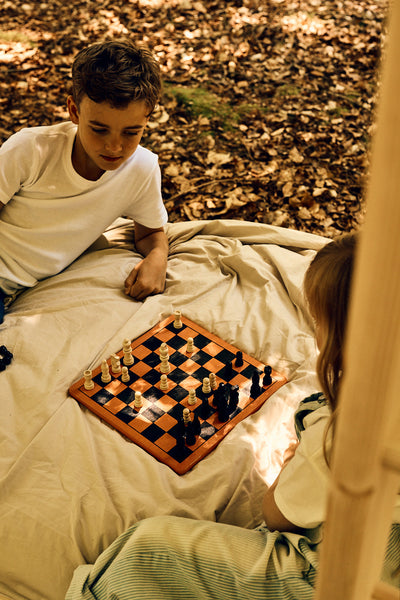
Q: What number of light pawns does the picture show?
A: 8